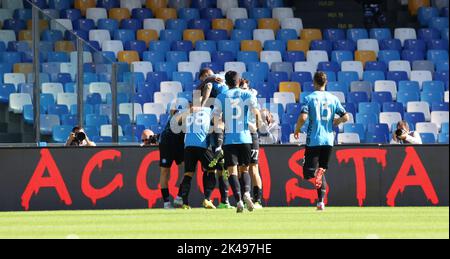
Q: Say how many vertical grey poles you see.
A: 3